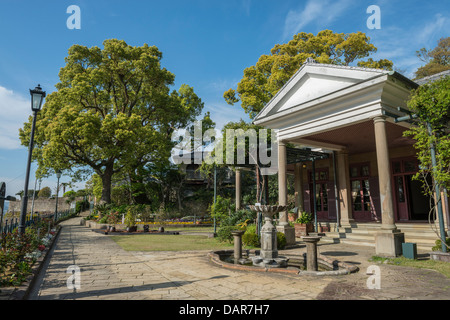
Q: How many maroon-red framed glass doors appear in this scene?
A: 3